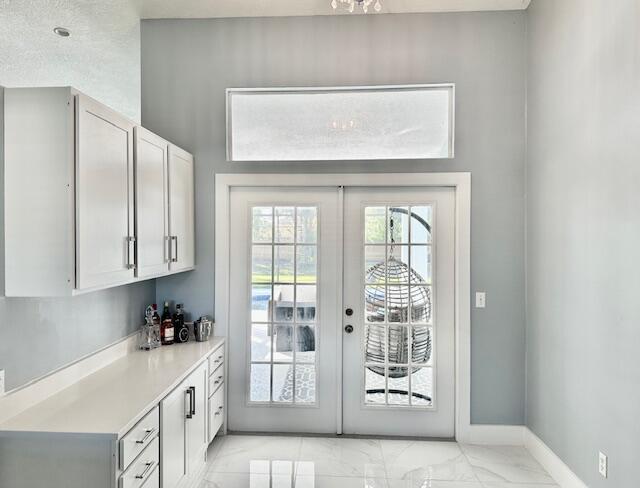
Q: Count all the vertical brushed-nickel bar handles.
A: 5